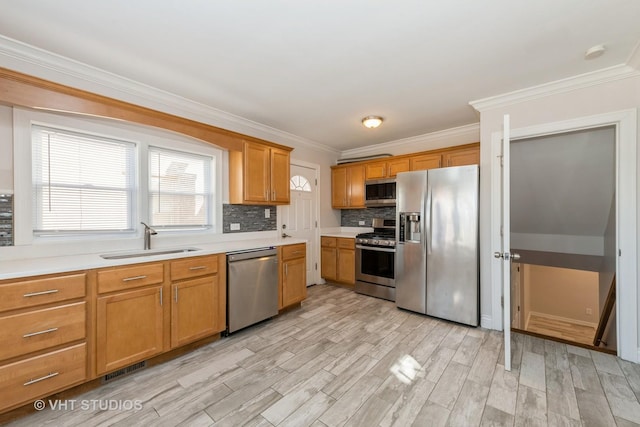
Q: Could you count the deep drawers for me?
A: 2